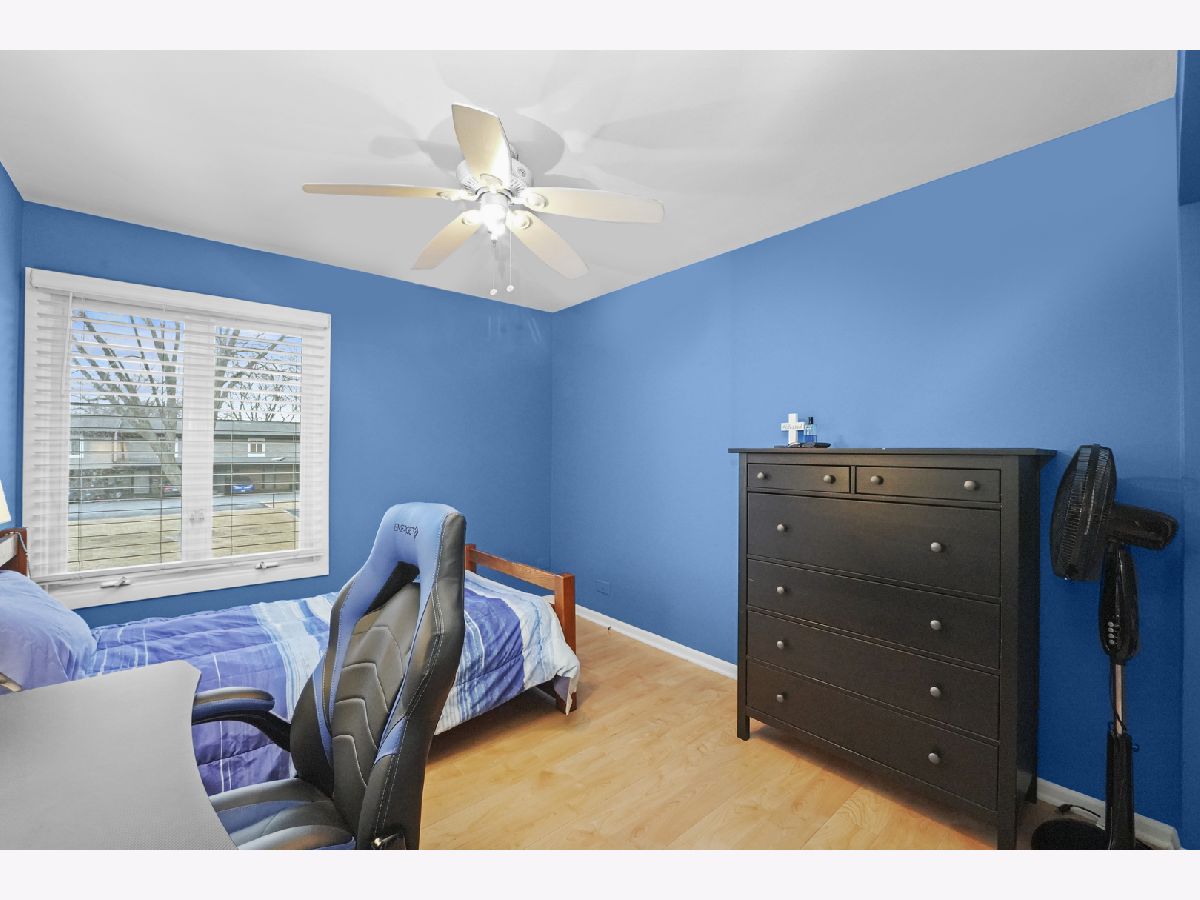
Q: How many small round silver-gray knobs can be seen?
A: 12